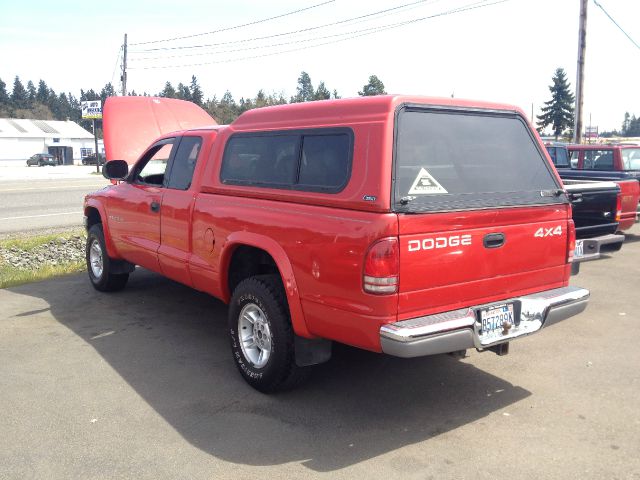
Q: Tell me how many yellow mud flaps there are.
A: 0